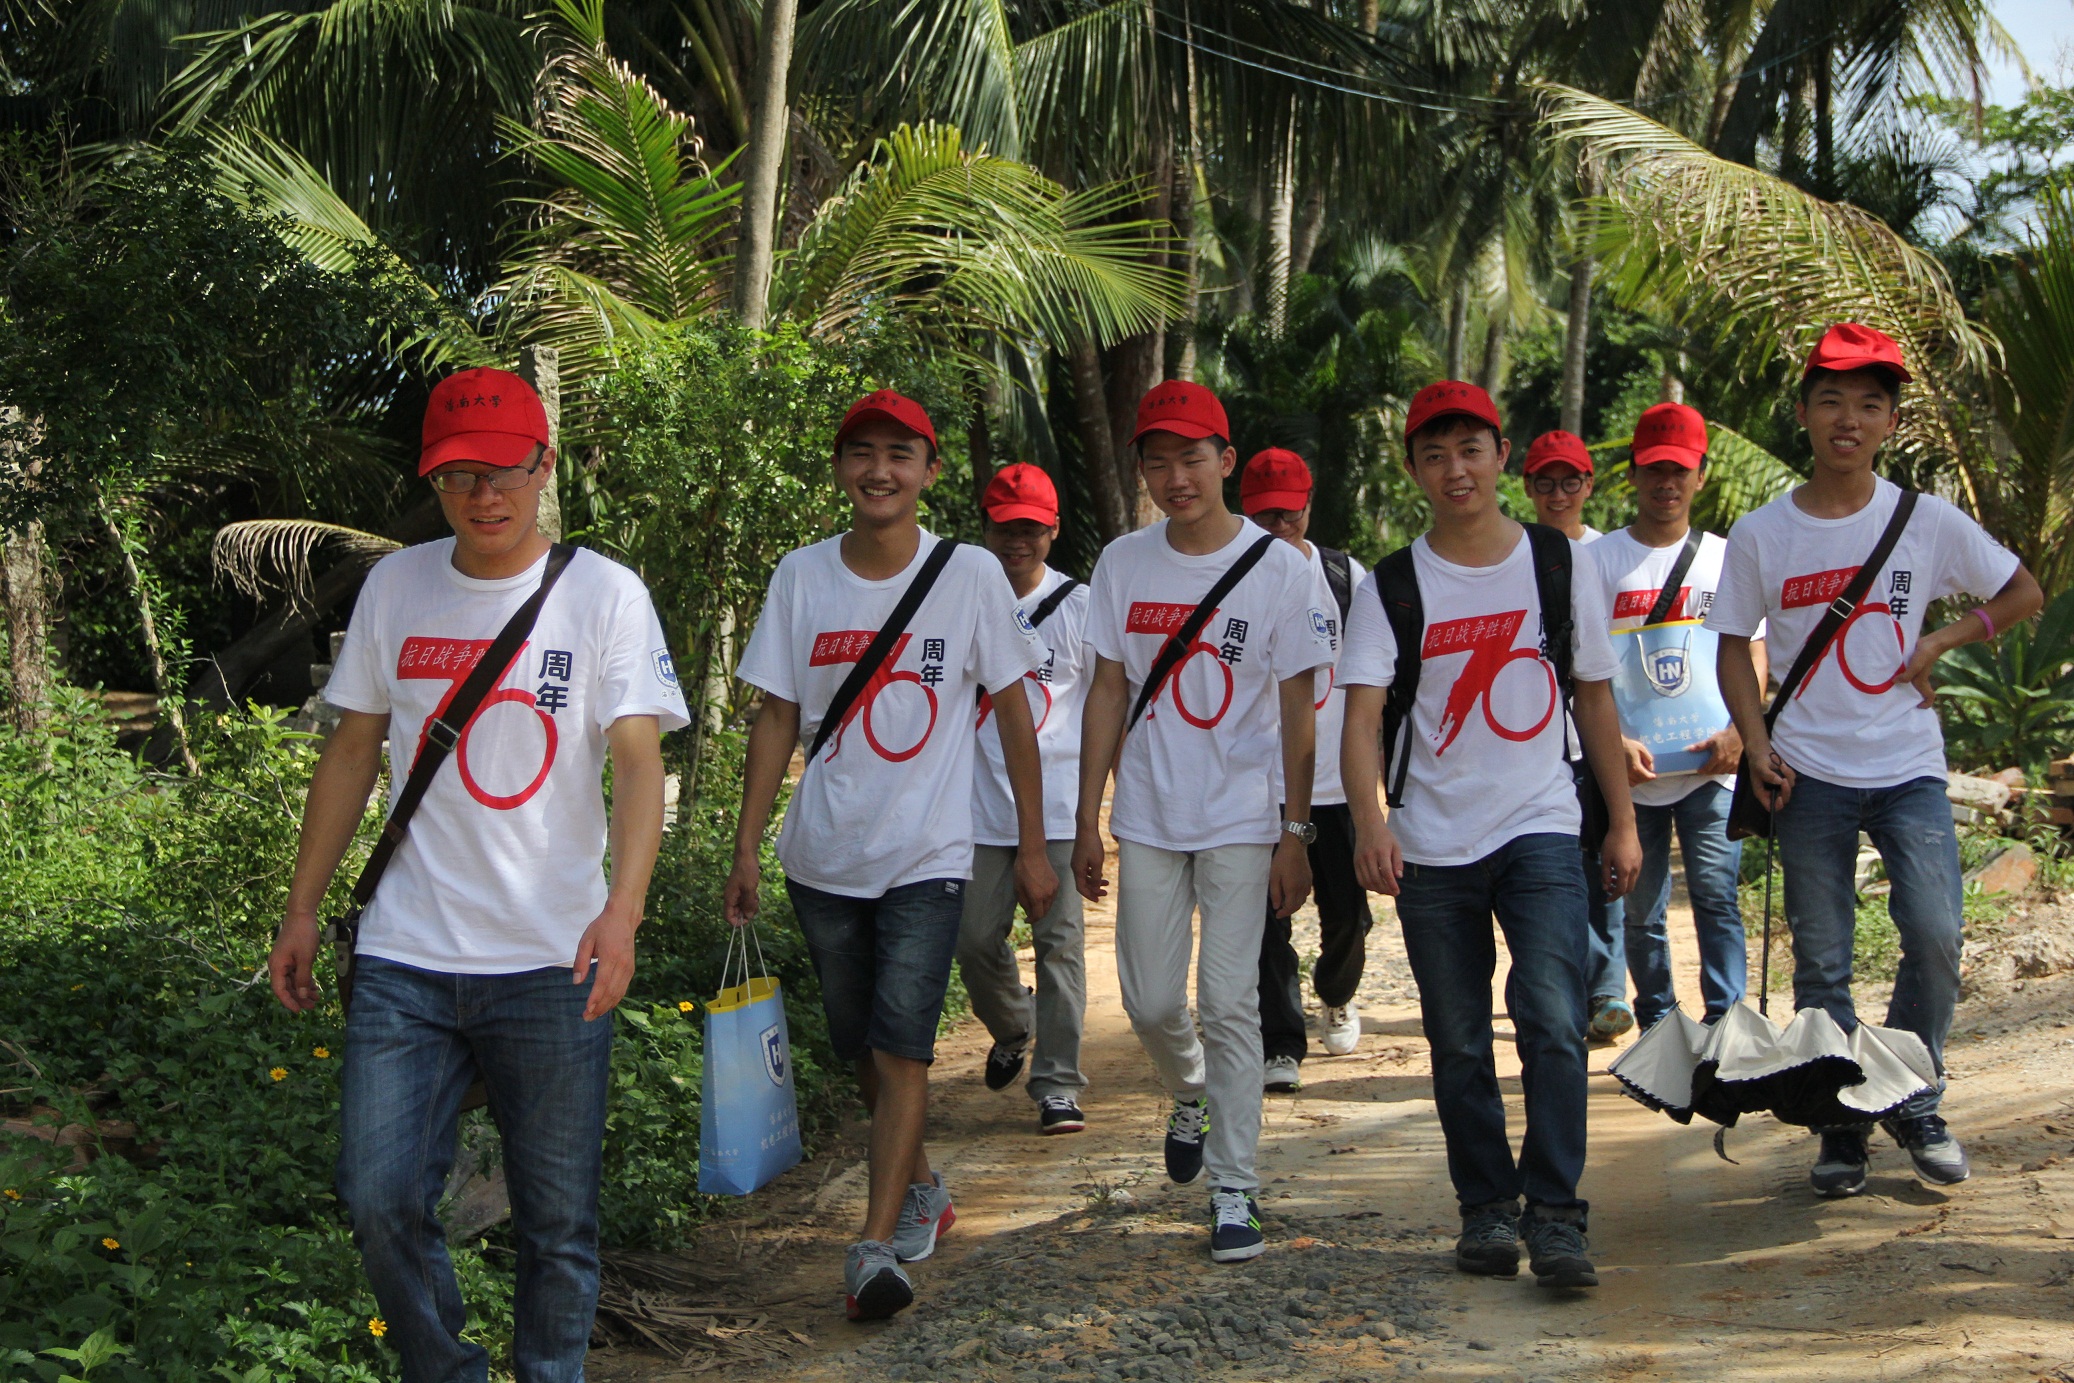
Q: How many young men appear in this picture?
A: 9